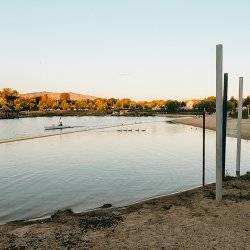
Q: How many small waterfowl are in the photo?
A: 5